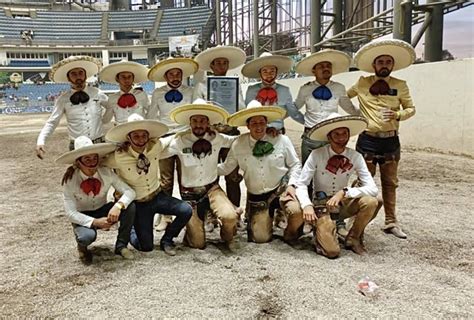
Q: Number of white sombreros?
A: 12